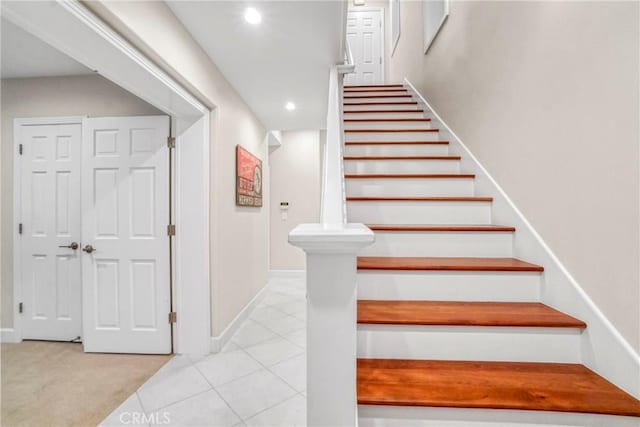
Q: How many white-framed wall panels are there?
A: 2